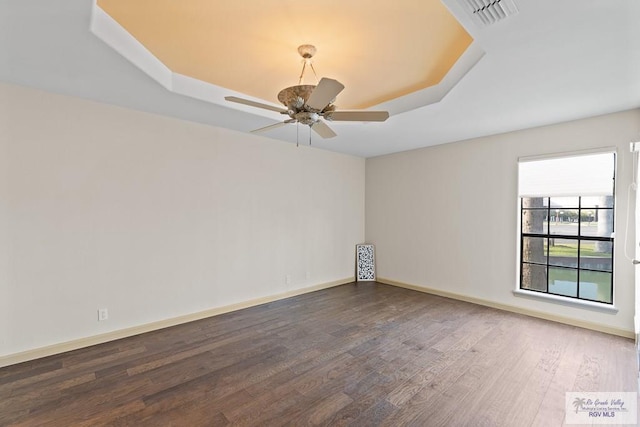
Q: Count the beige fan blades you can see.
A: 5